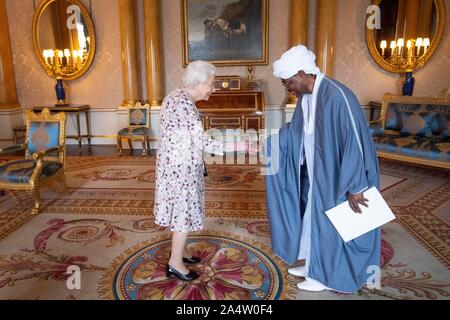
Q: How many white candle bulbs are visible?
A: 12